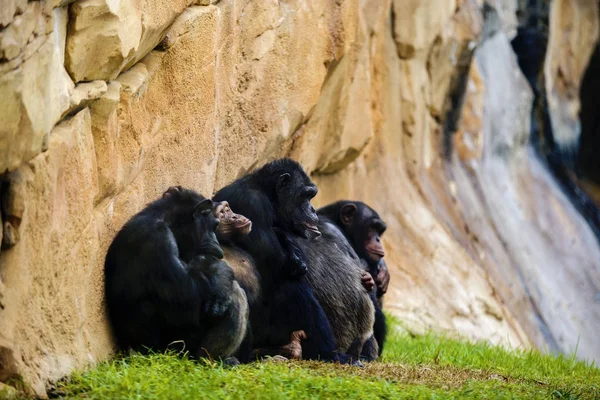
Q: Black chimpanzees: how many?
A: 4